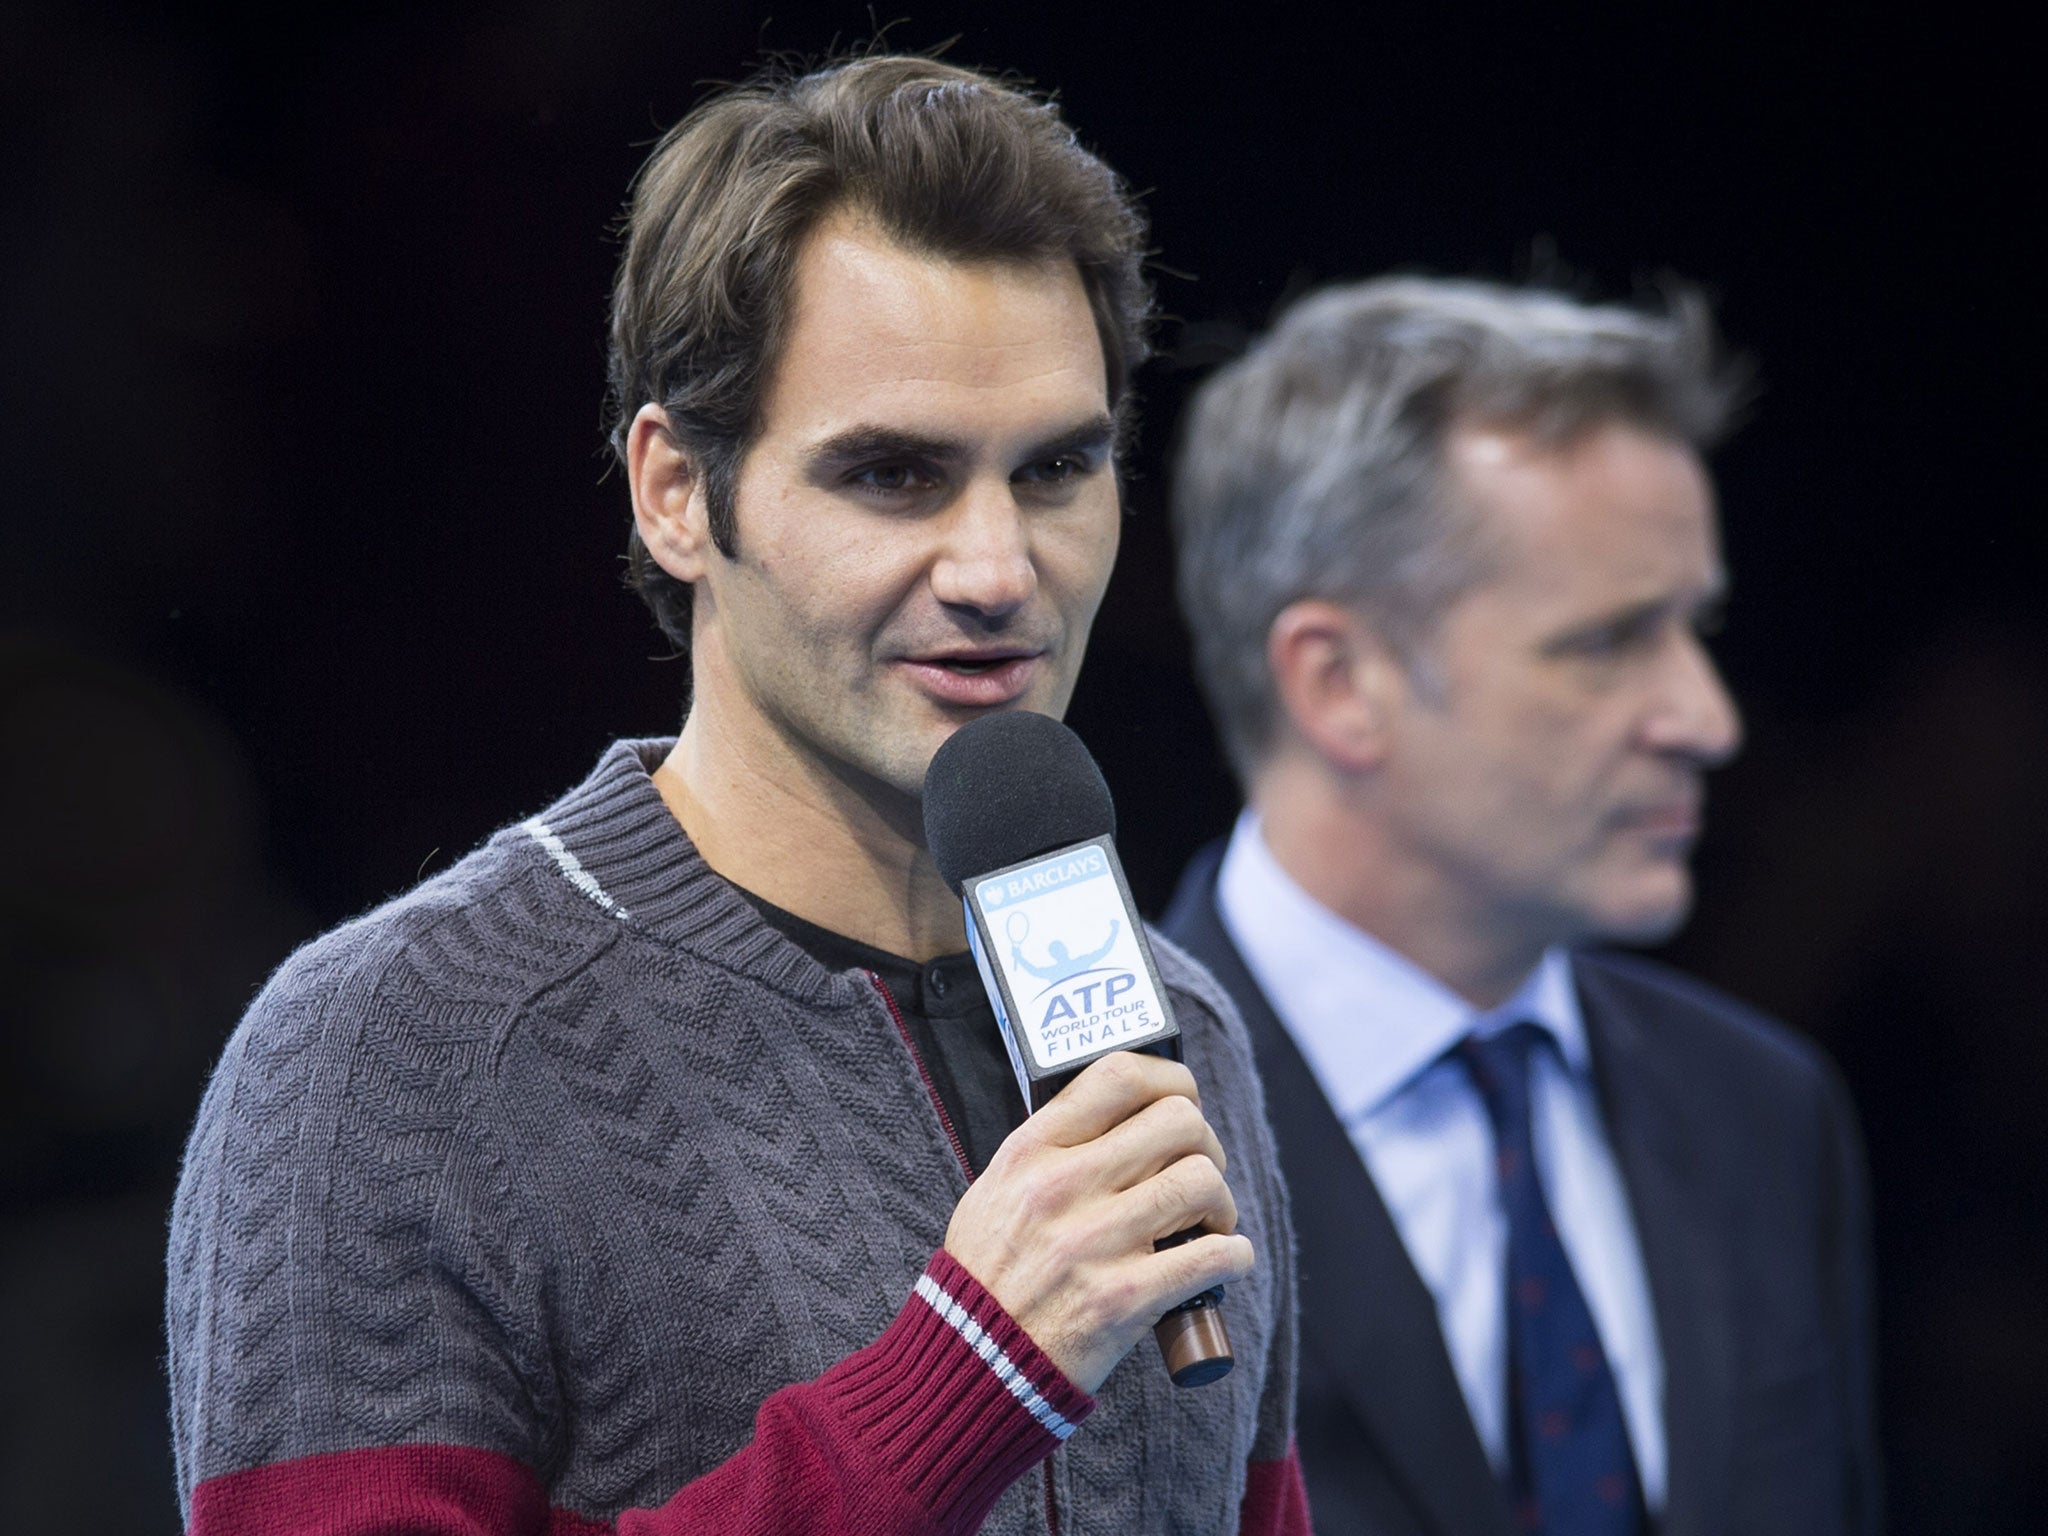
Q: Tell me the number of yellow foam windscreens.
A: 0